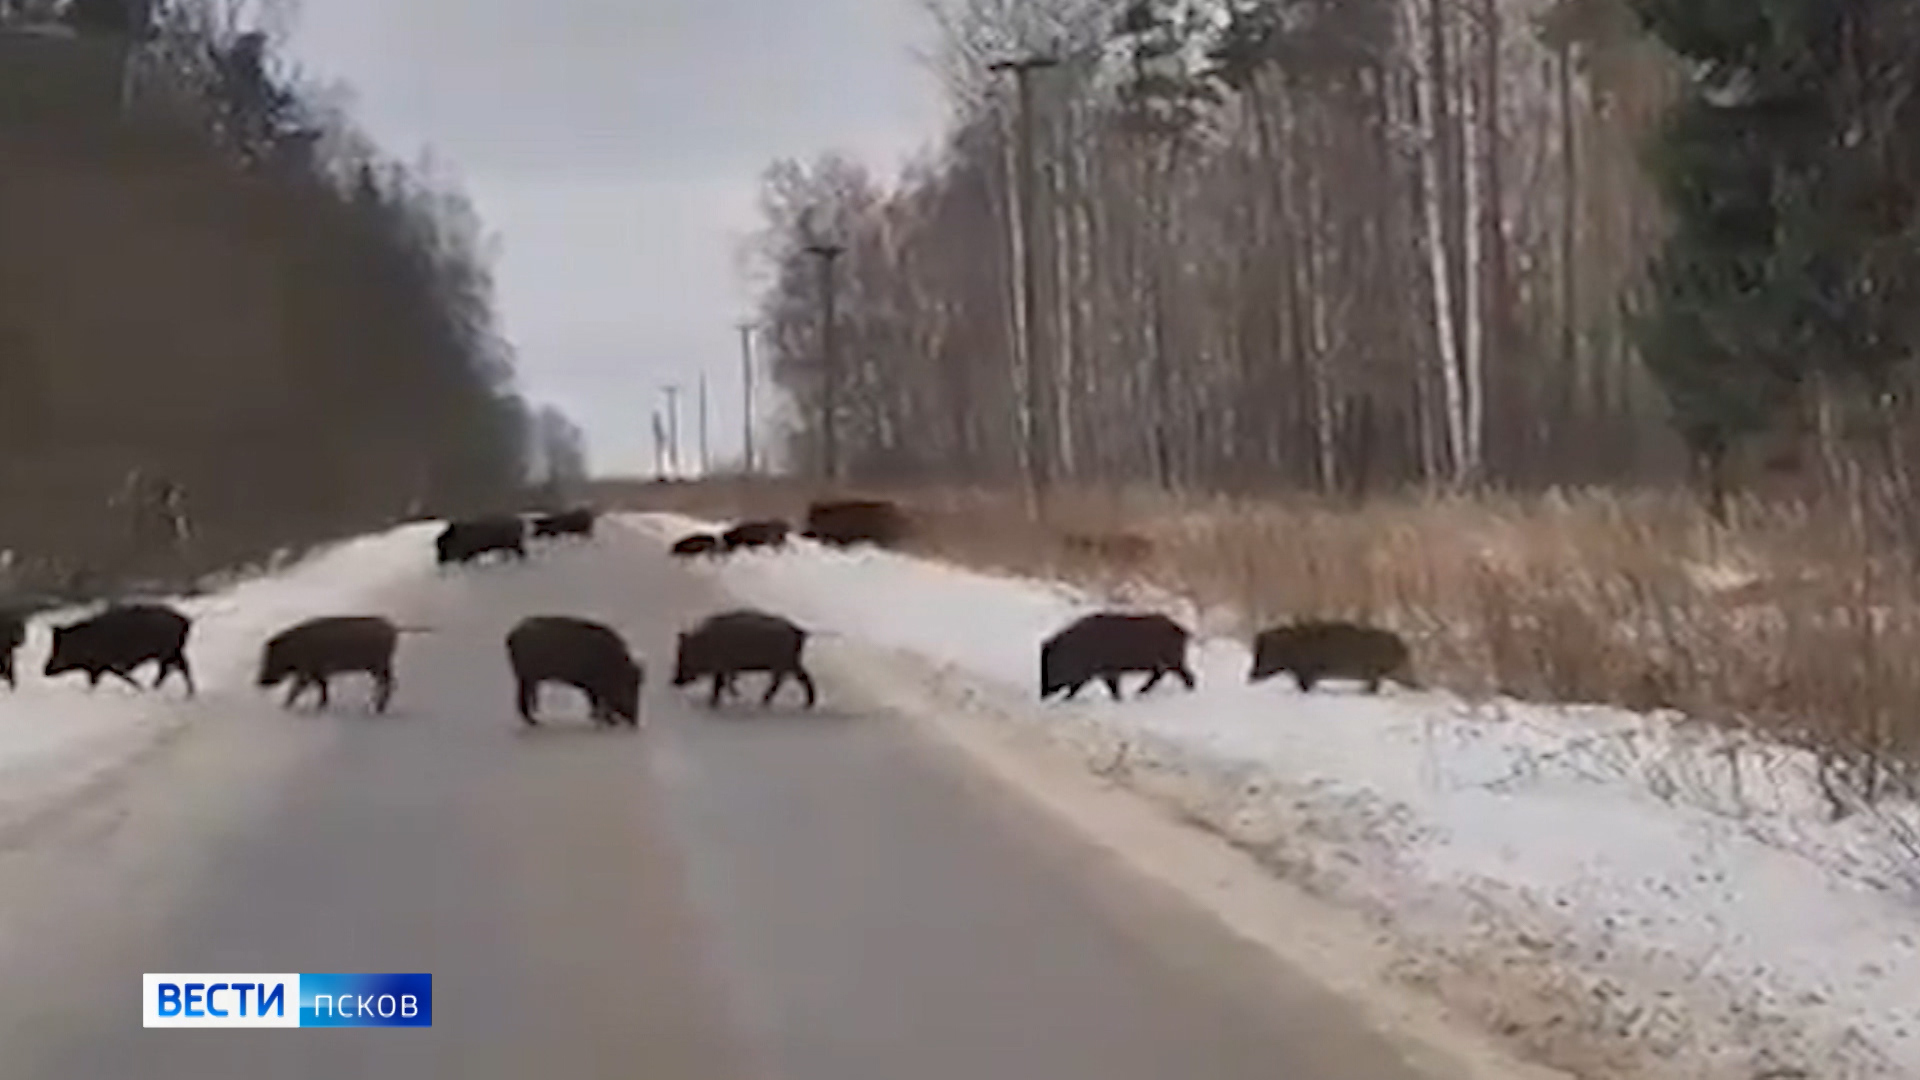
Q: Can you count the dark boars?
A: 12